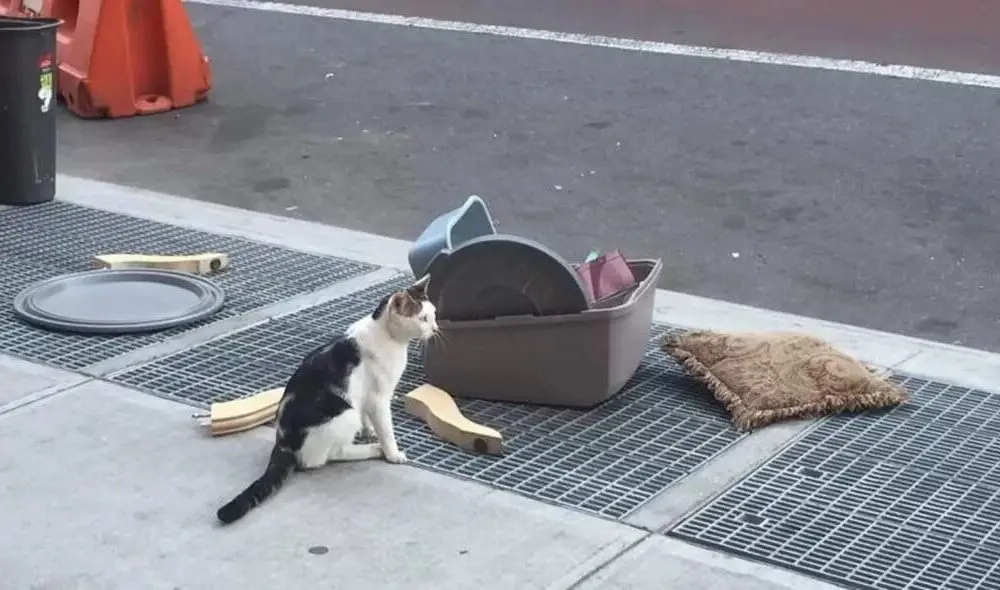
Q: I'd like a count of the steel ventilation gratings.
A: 3